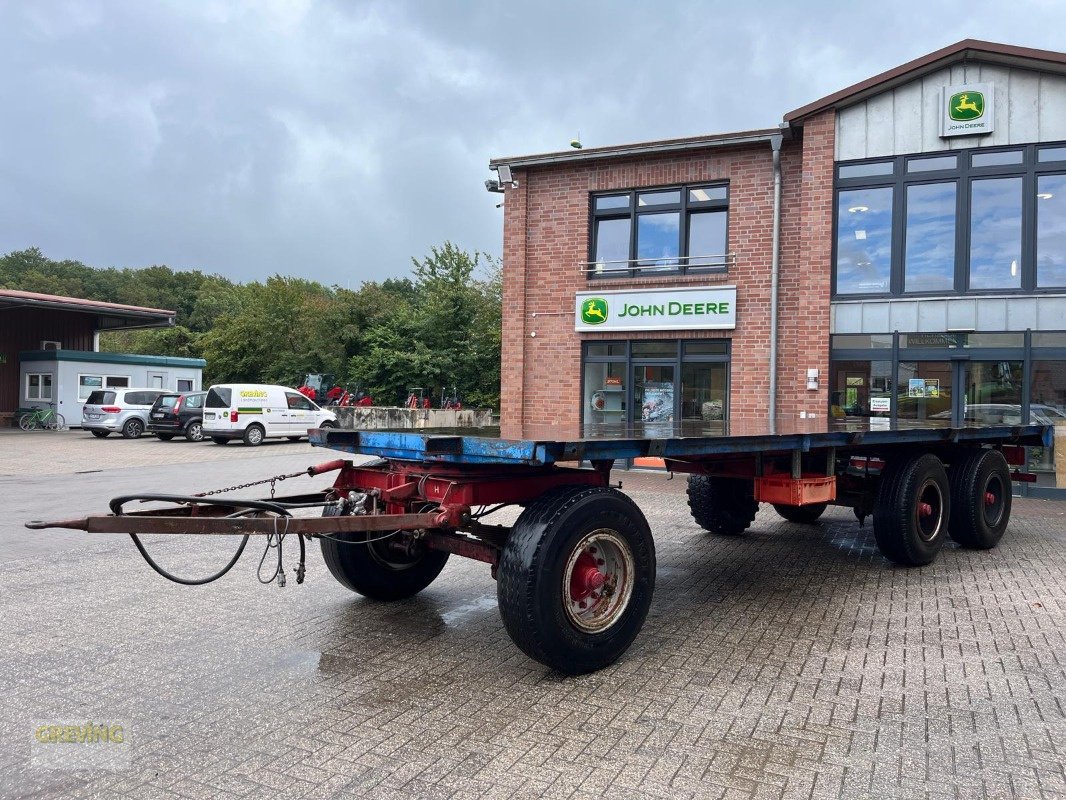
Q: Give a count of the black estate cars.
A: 1